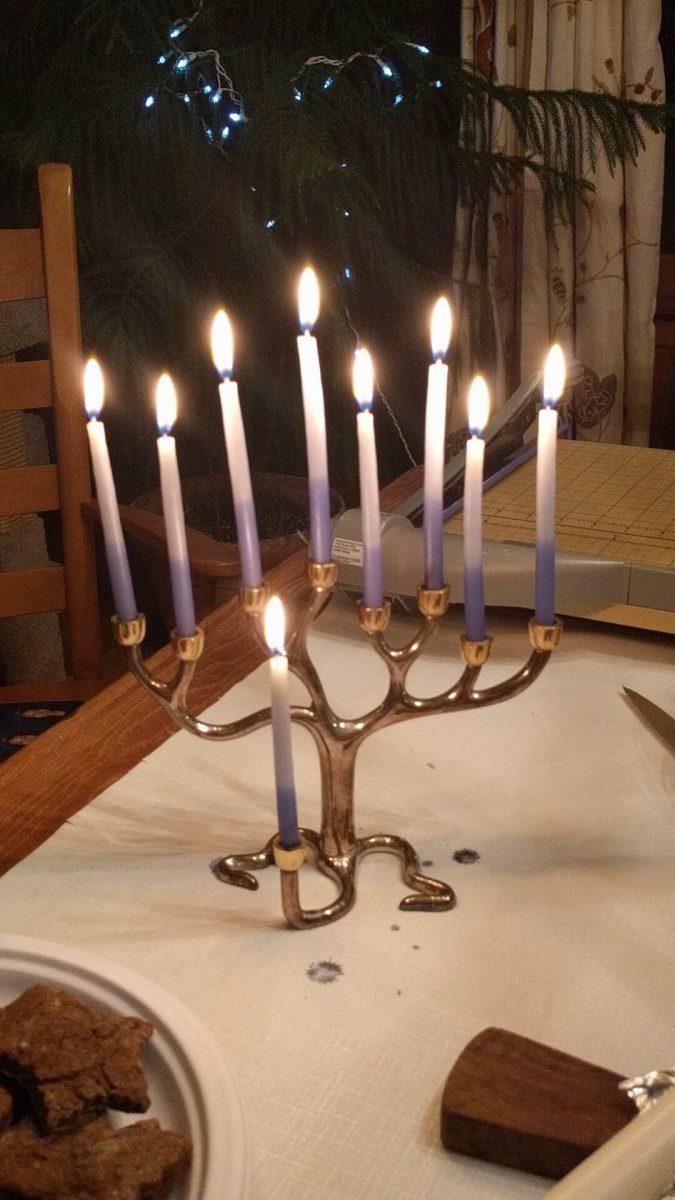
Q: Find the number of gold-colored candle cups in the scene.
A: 9